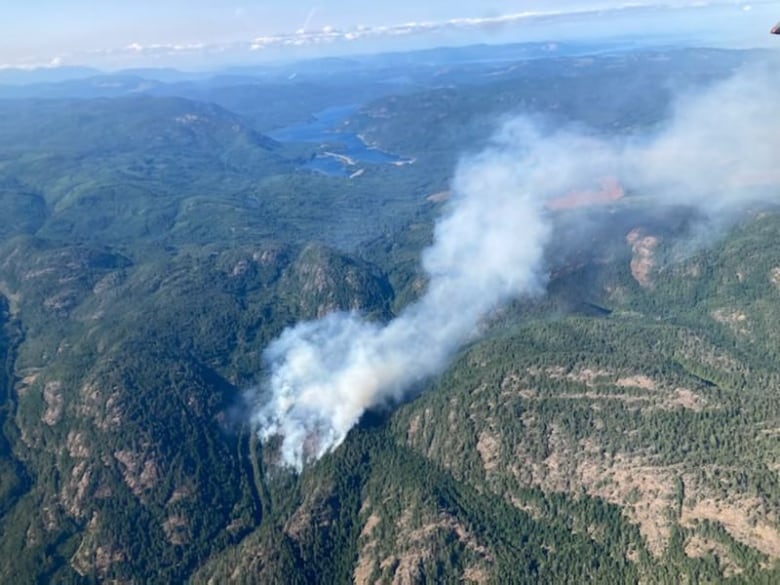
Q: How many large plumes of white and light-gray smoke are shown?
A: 1